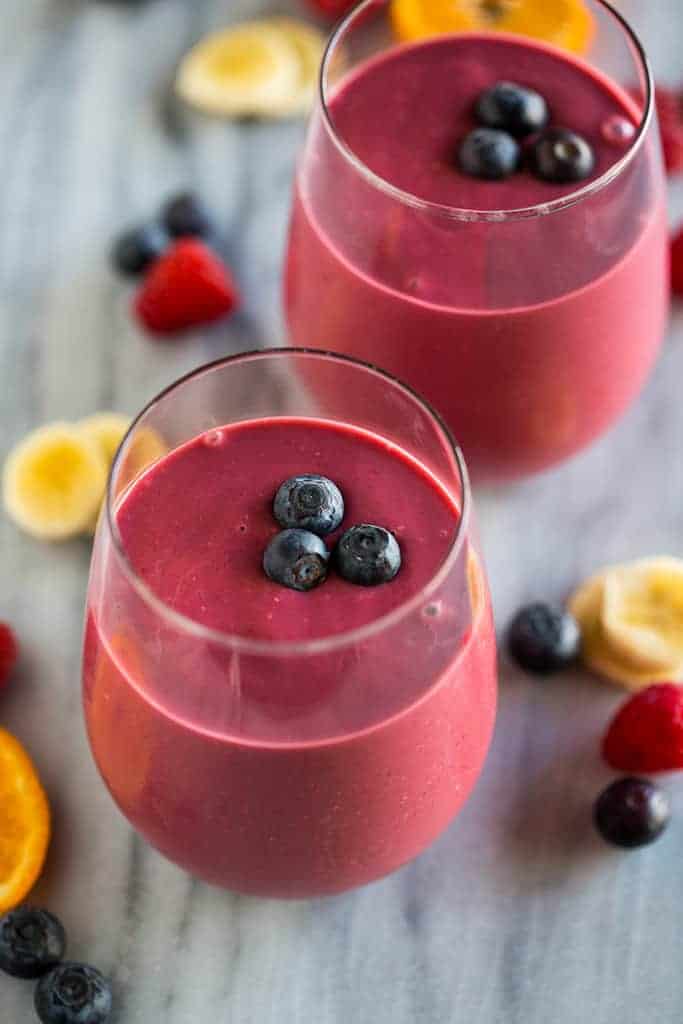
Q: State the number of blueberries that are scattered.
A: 6